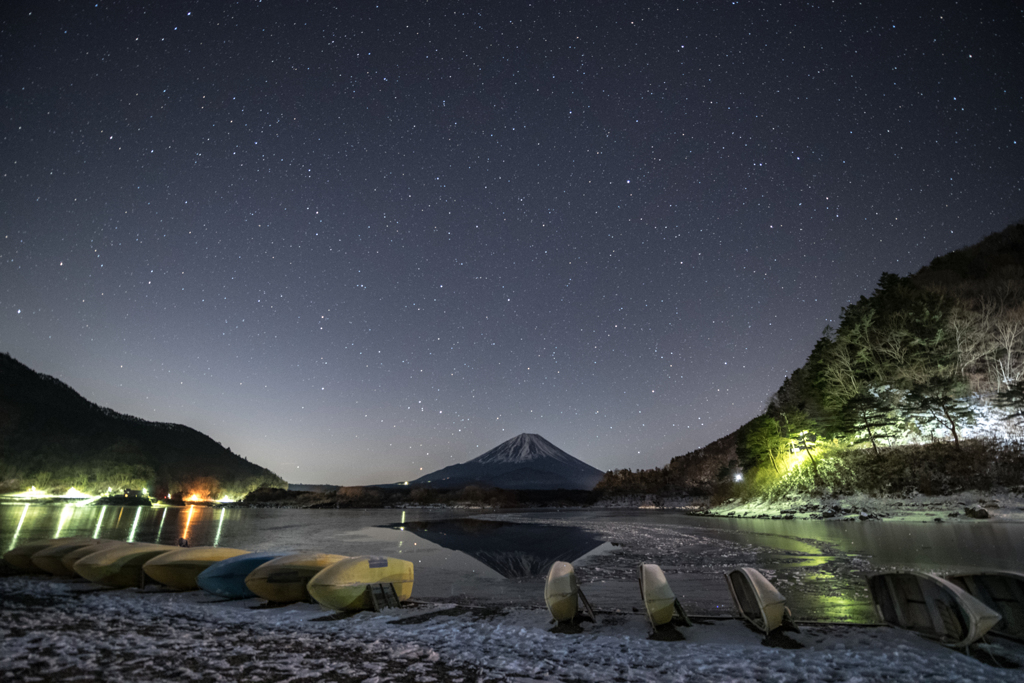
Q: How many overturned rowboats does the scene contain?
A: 13